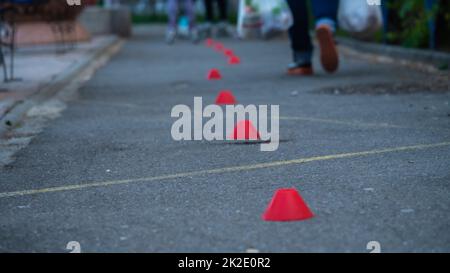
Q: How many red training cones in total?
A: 8